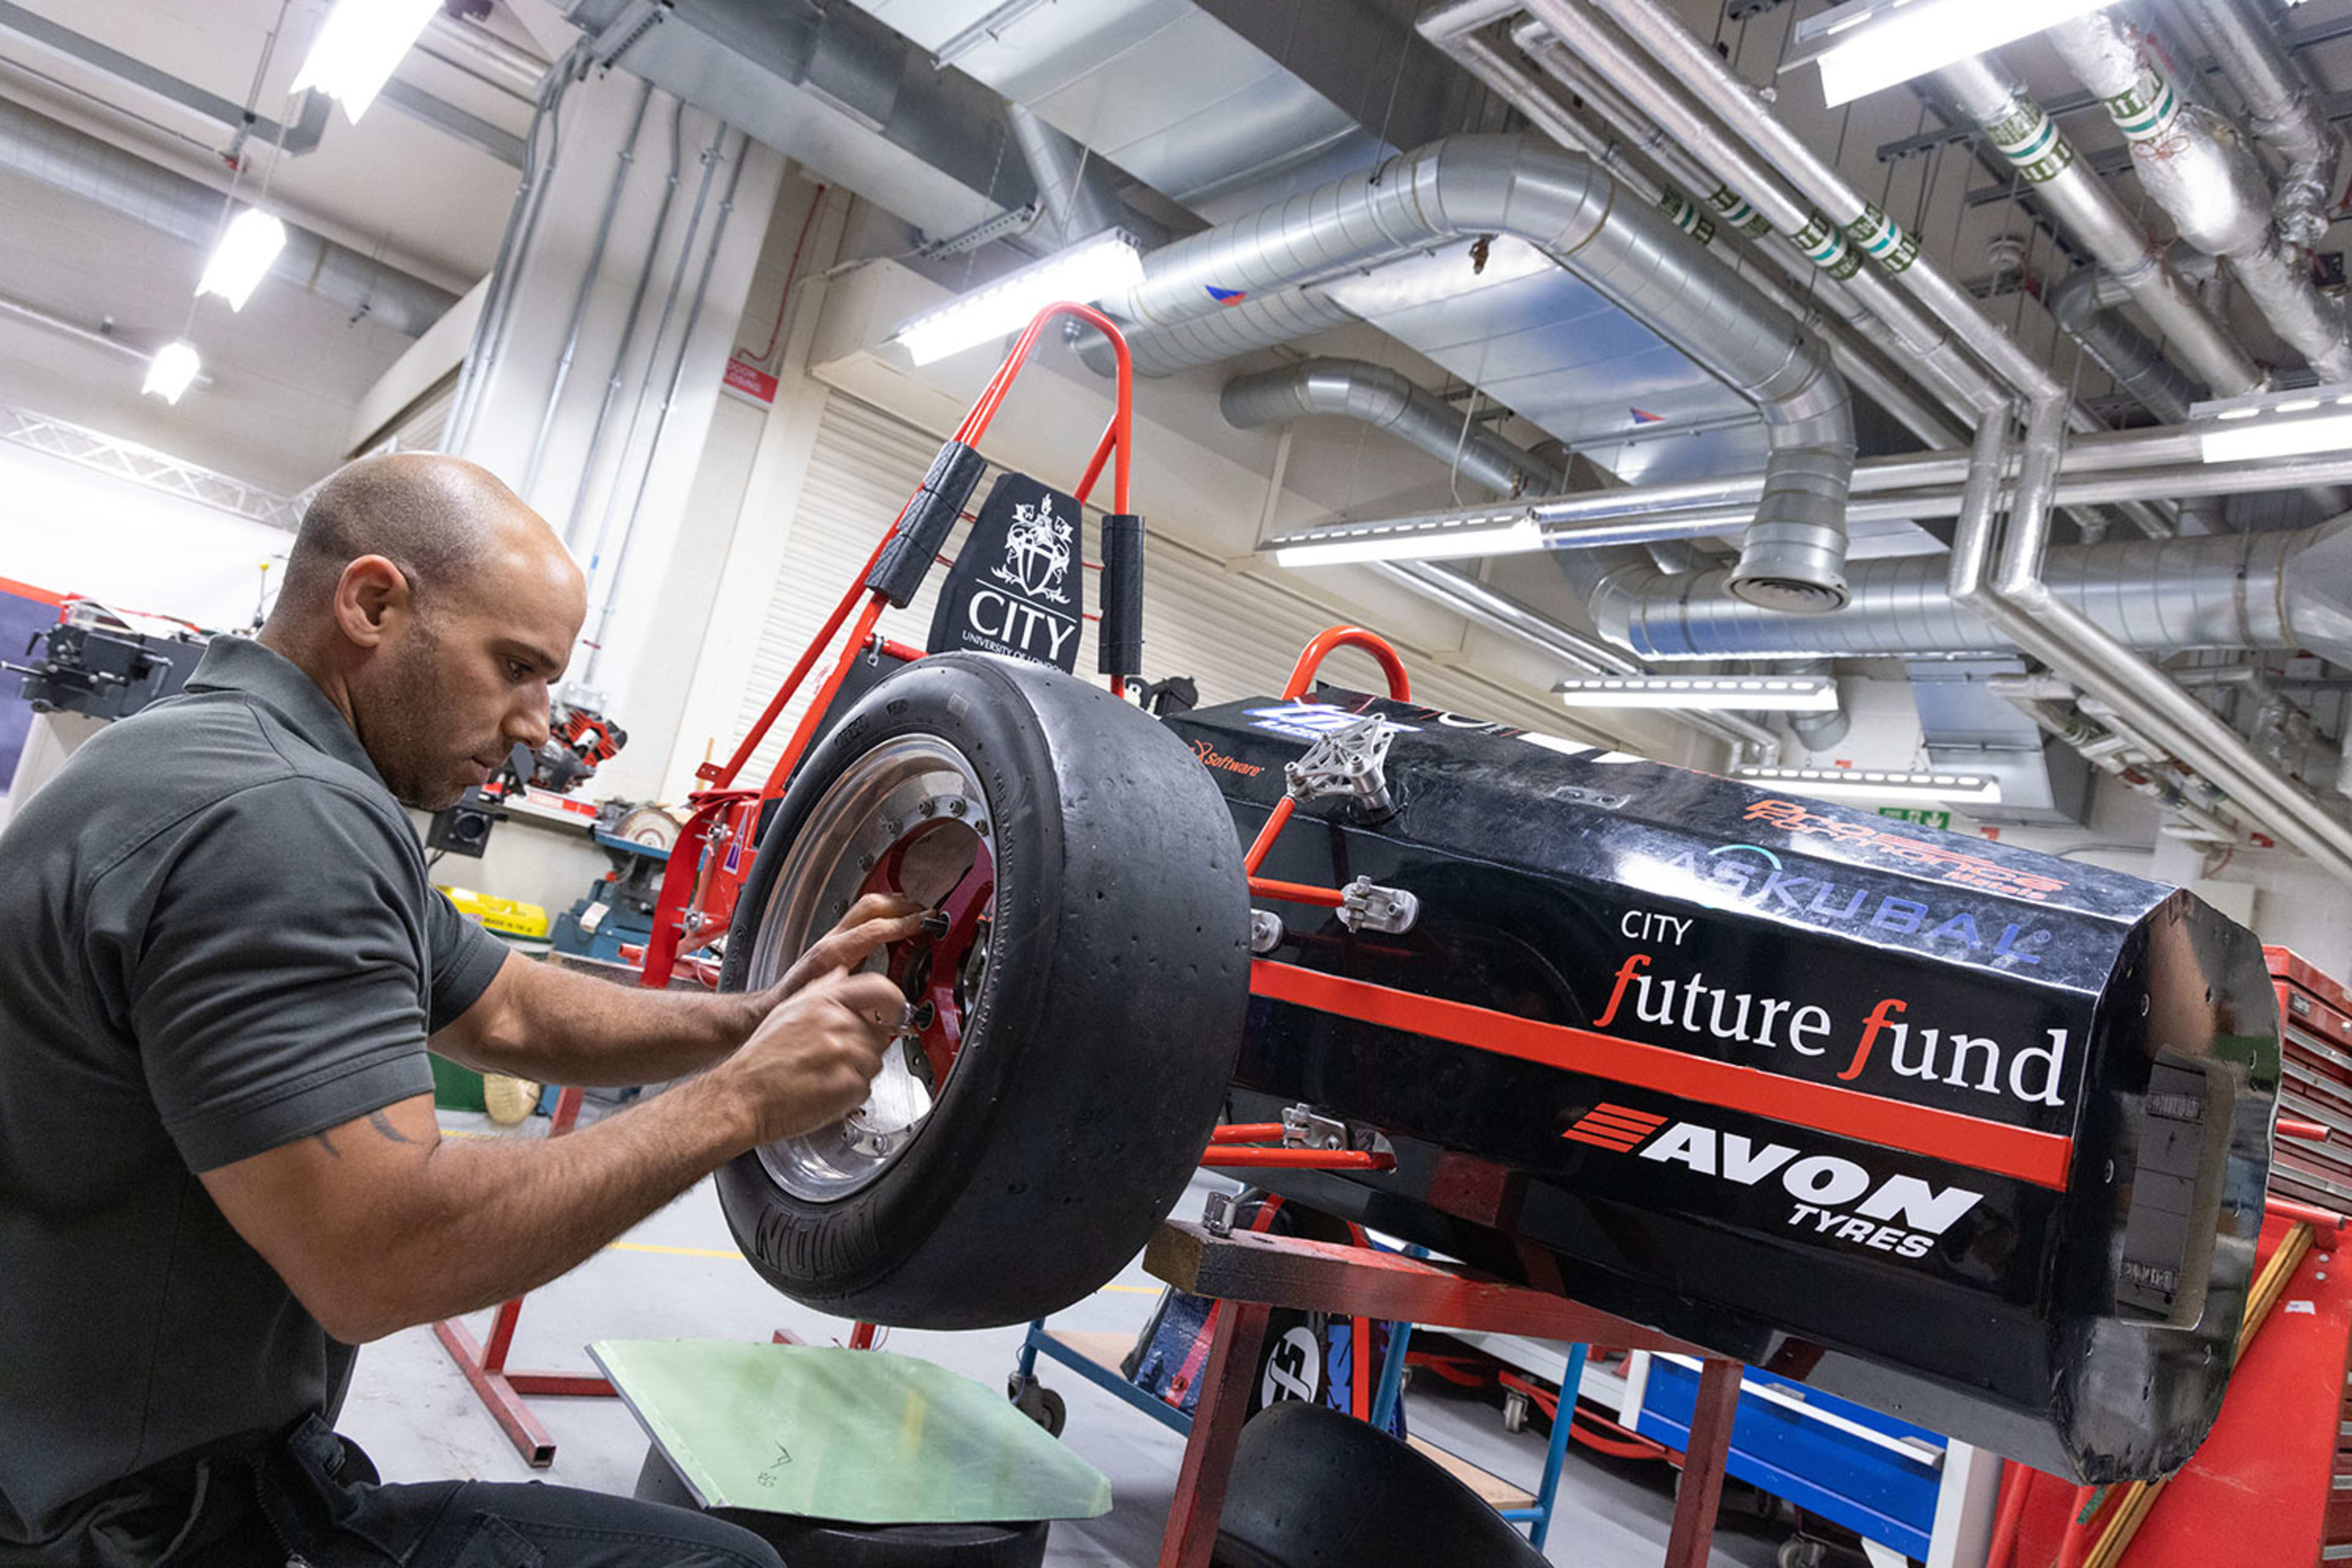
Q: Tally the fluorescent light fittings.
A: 9